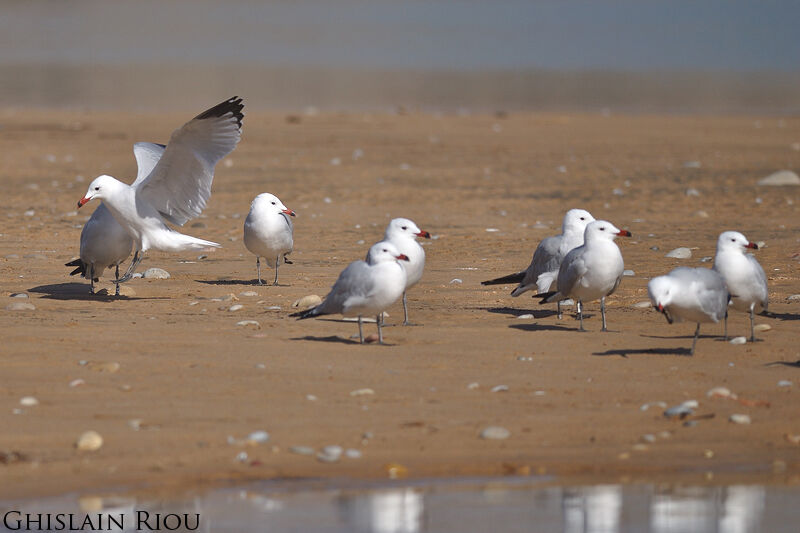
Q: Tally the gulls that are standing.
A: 8